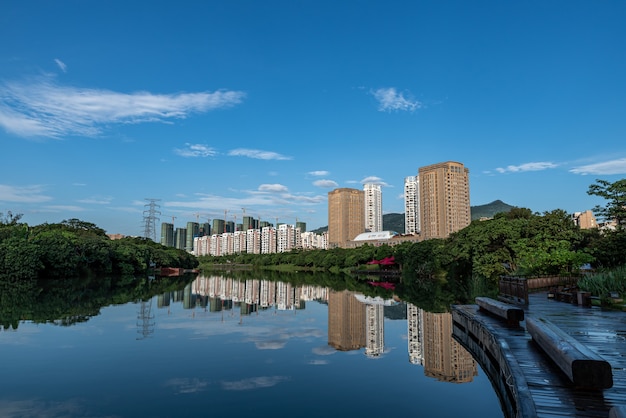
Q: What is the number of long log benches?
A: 2